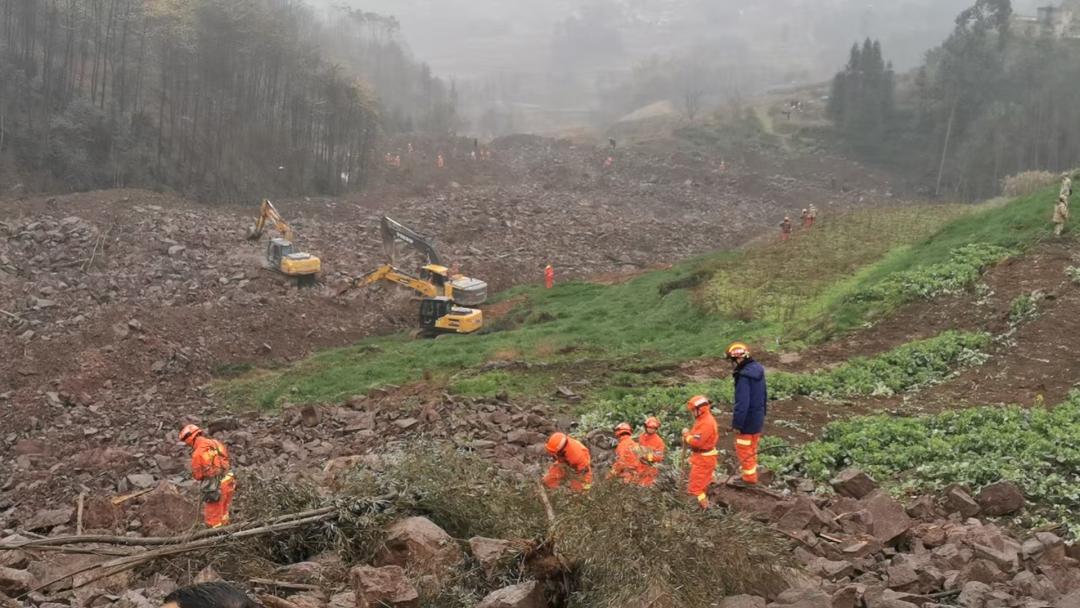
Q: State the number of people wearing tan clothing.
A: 2